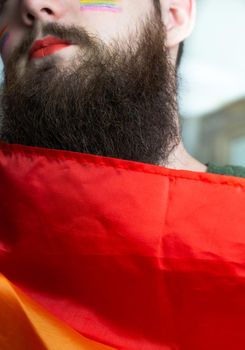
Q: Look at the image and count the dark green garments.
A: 1